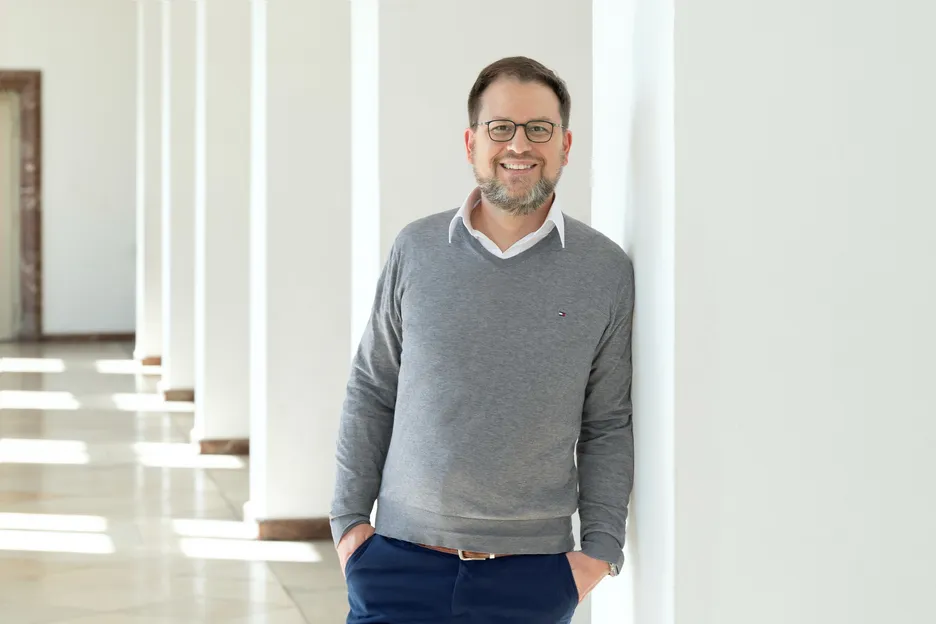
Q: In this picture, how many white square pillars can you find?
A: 6